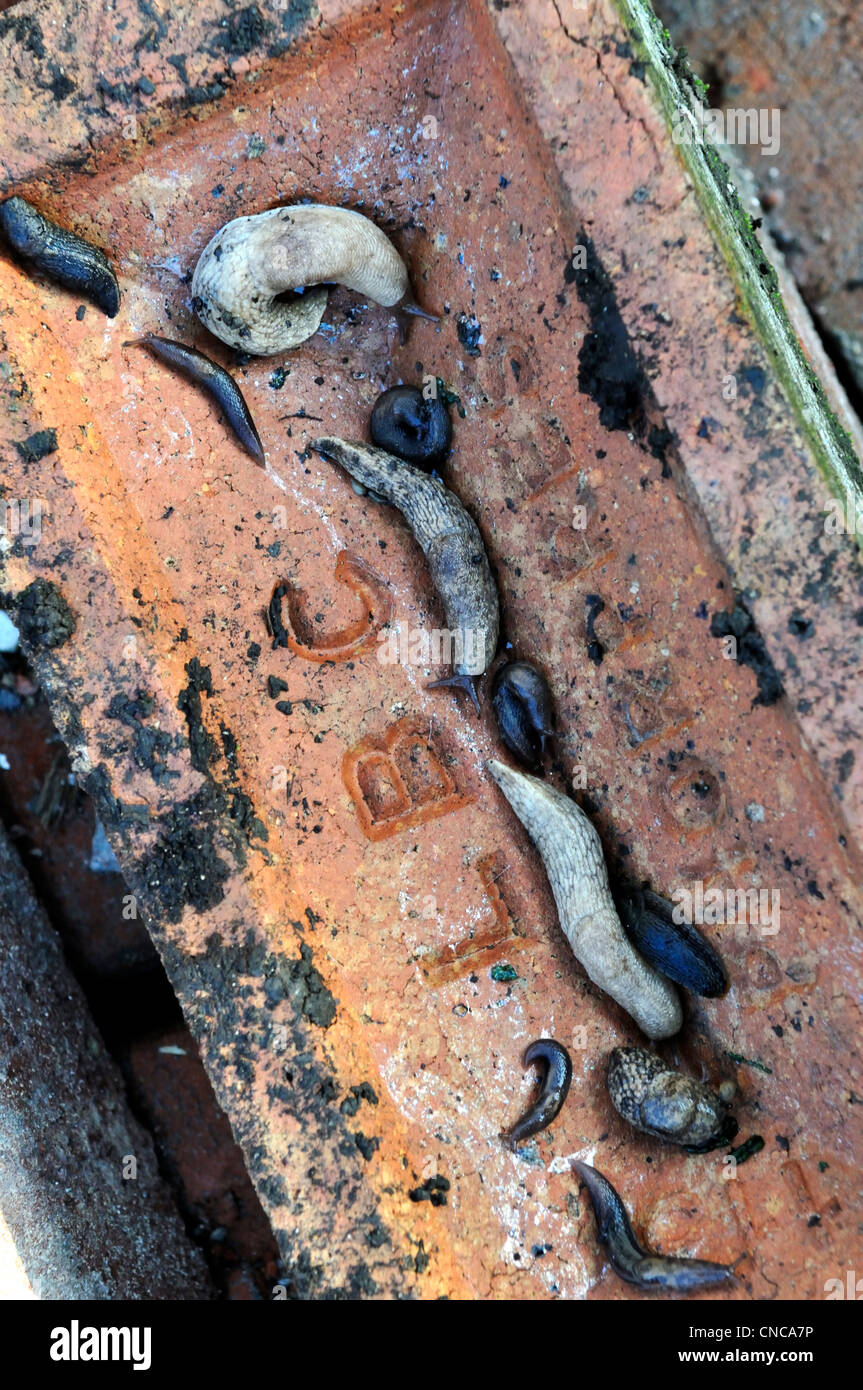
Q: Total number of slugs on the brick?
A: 11